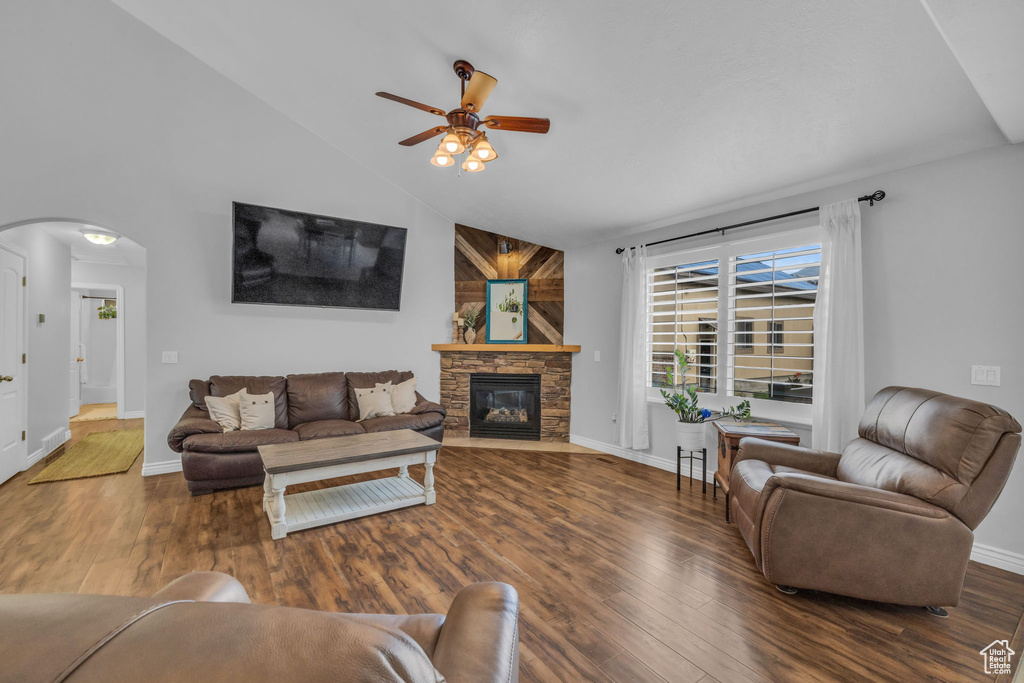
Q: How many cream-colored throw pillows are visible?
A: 4